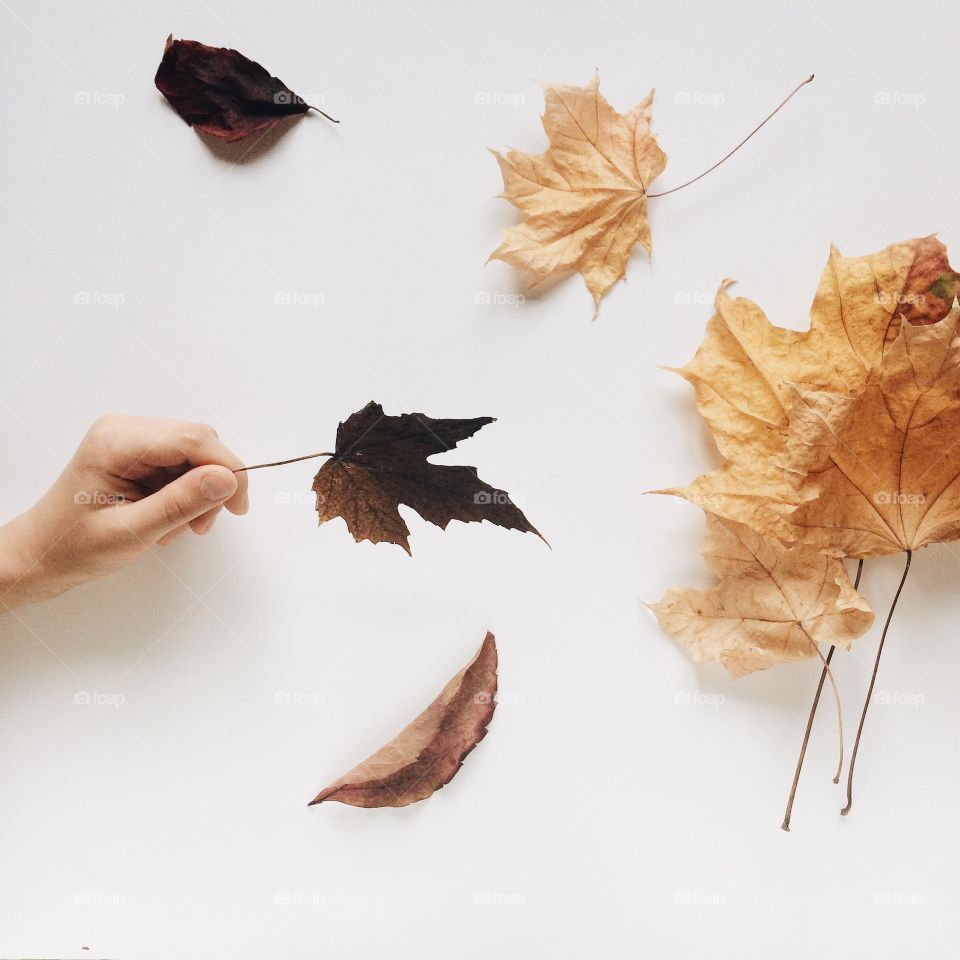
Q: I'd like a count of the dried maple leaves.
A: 5